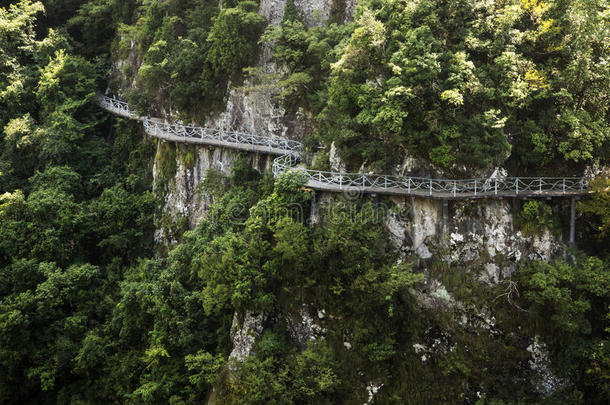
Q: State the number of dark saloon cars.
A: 0